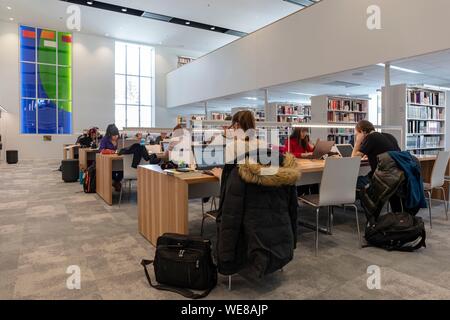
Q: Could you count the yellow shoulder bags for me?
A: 0